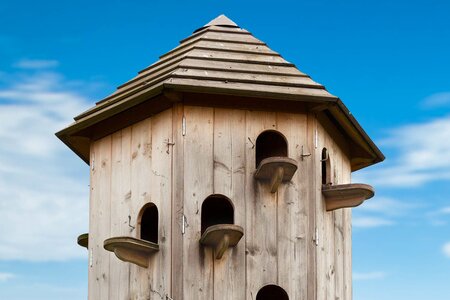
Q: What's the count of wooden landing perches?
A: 5